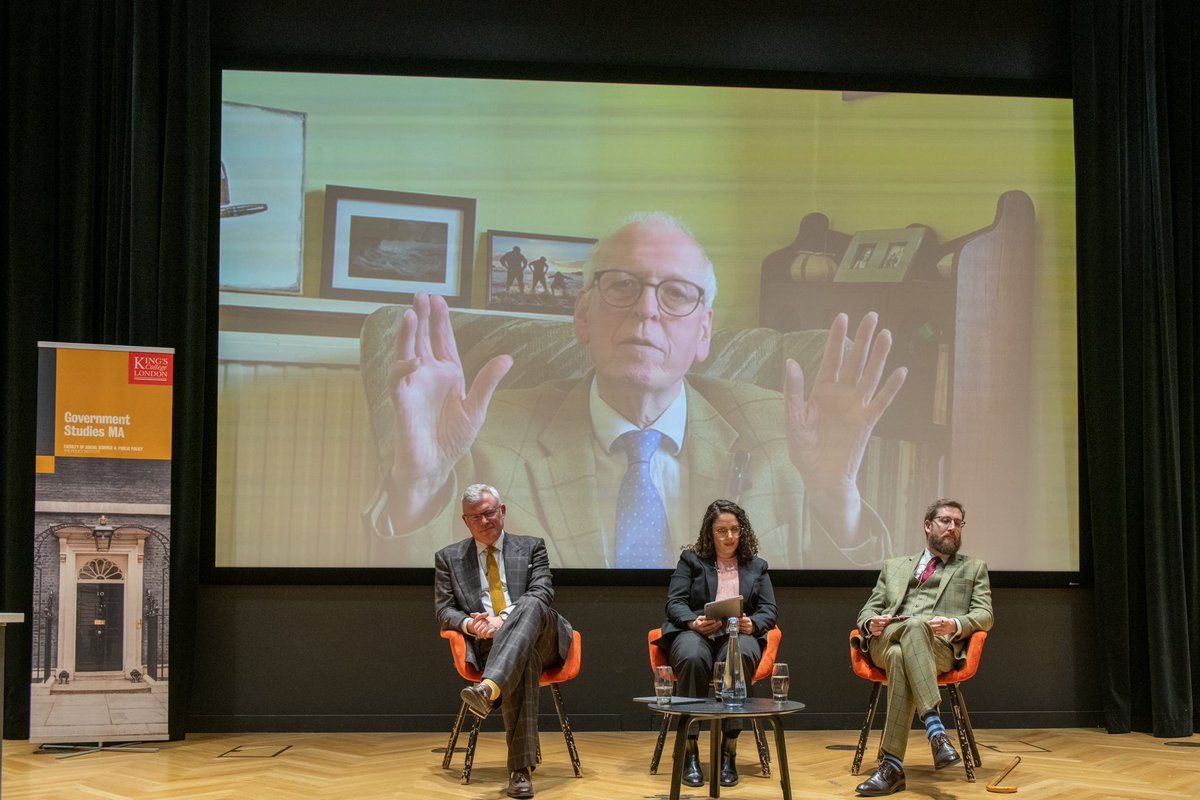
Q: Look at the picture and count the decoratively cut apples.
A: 0